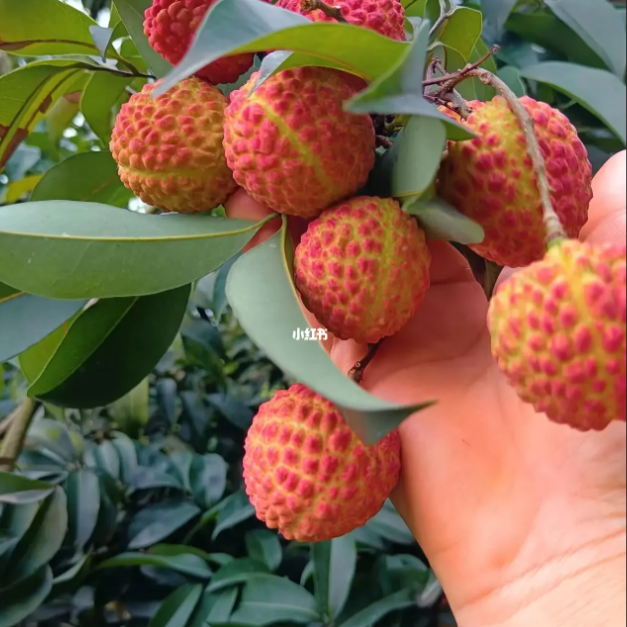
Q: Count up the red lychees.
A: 8